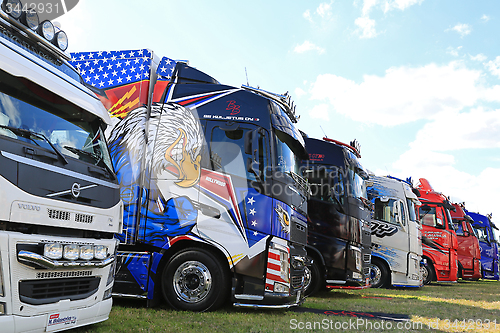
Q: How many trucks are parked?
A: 7